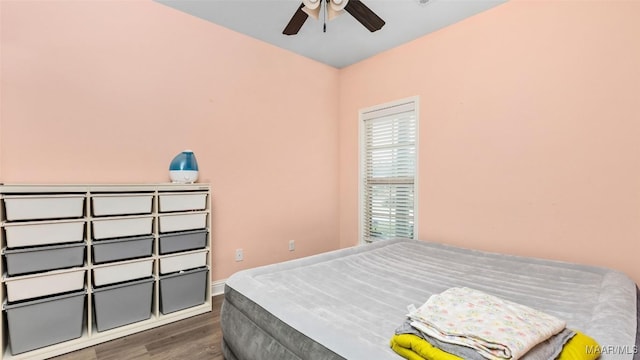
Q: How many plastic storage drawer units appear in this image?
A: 15